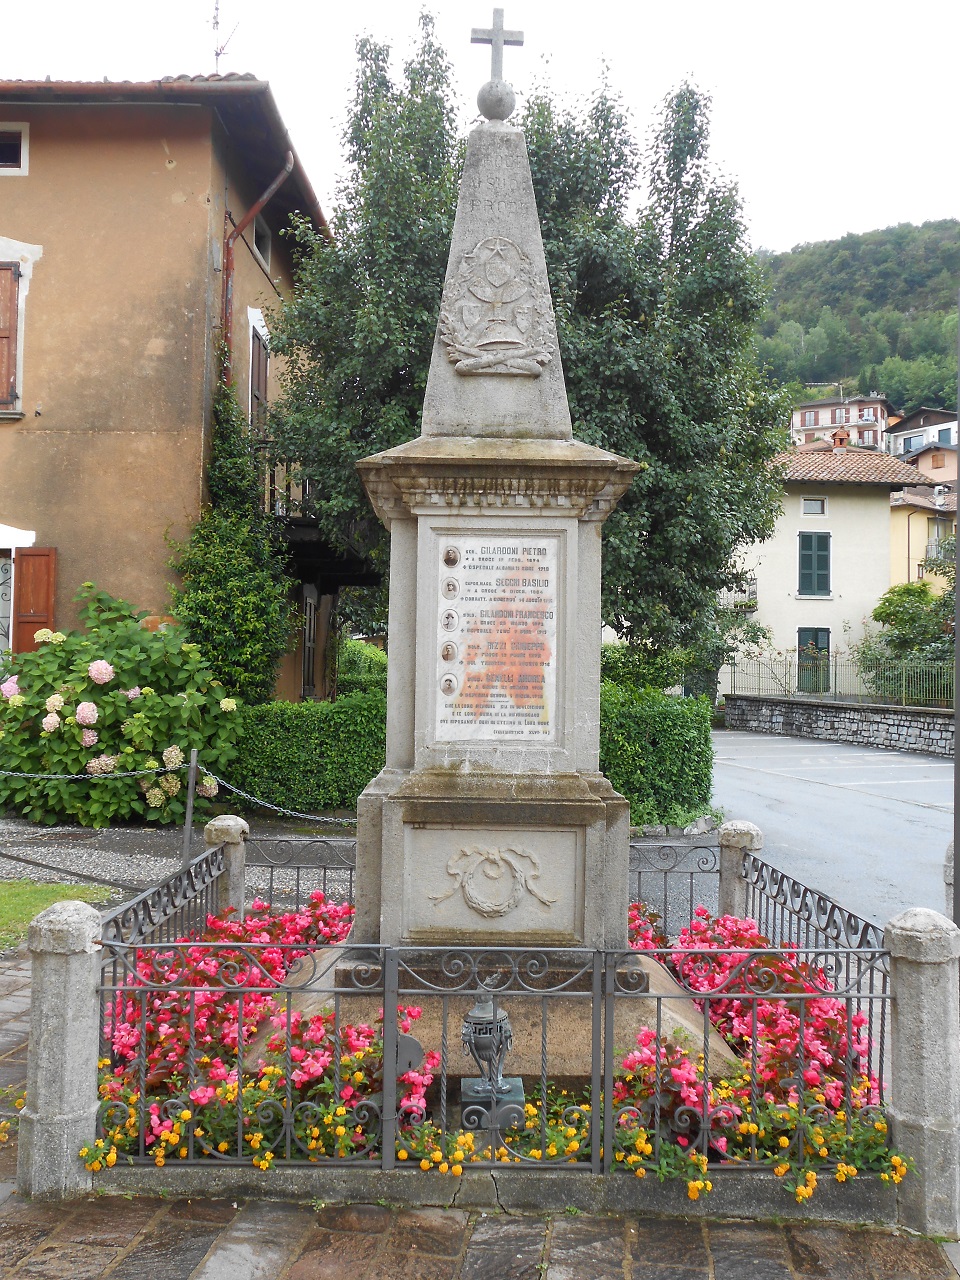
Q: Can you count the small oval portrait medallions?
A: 5